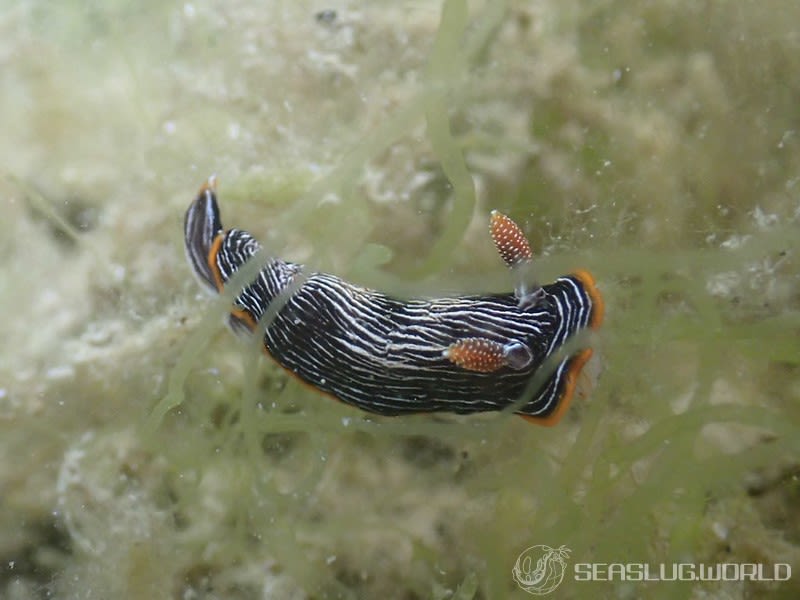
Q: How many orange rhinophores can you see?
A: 2